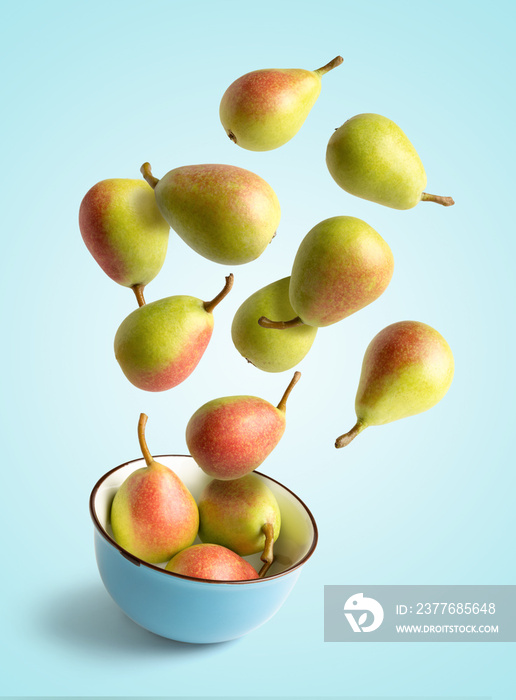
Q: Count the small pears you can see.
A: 12